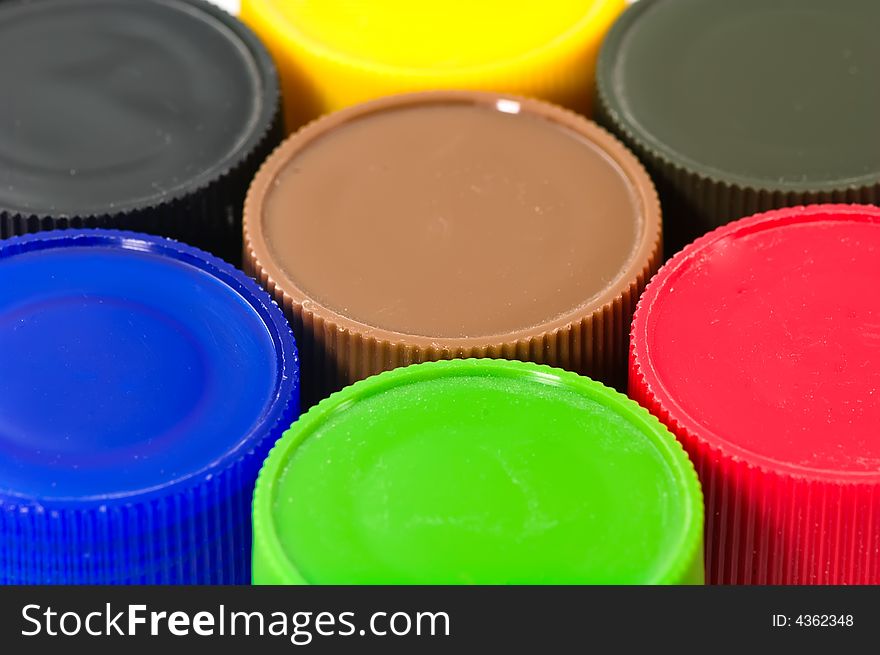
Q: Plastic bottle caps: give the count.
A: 7